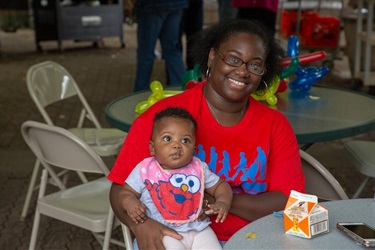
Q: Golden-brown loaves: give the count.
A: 0